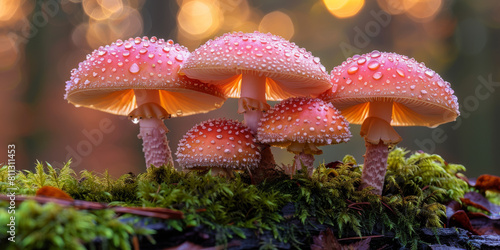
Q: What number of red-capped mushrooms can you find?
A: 5